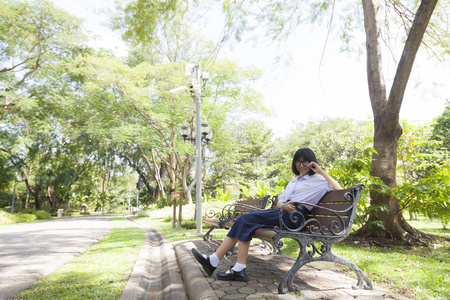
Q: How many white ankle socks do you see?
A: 2